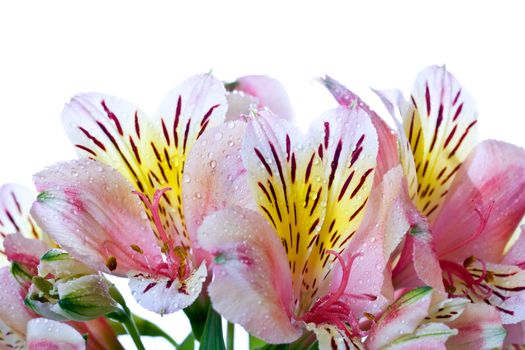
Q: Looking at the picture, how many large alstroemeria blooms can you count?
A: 3